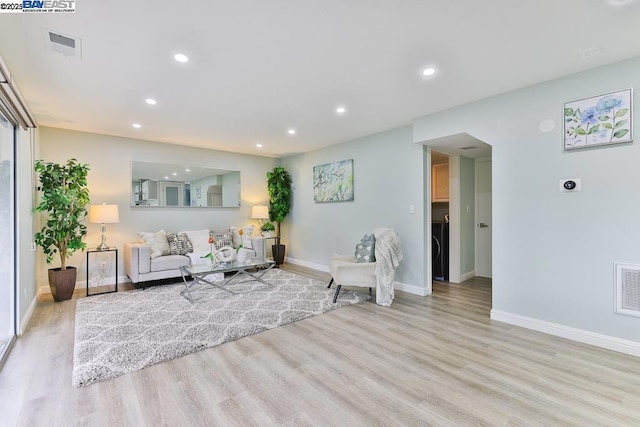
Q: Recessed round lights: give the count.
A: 7